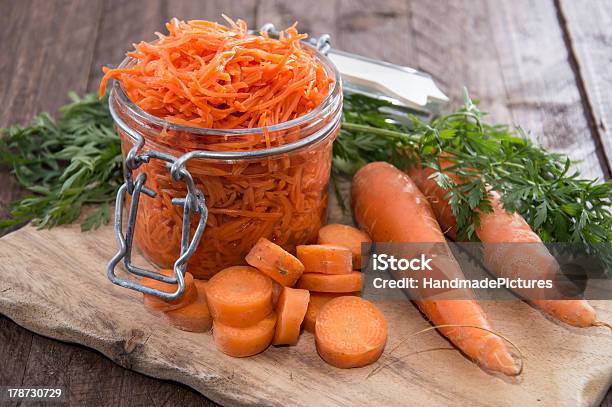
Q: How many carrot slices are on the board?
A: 11